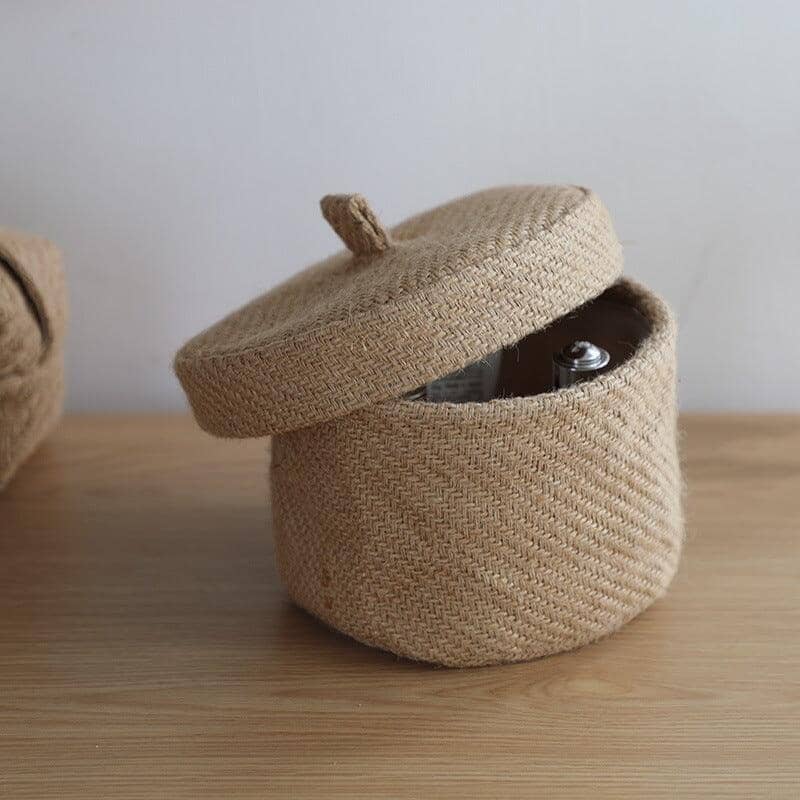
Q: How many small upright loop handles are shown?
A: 1